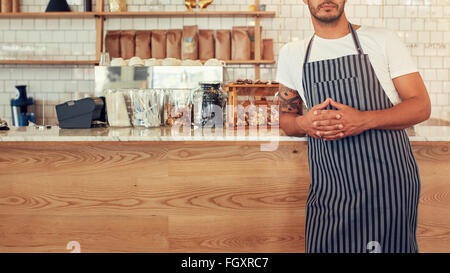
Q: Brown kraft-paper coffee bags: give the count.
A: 11